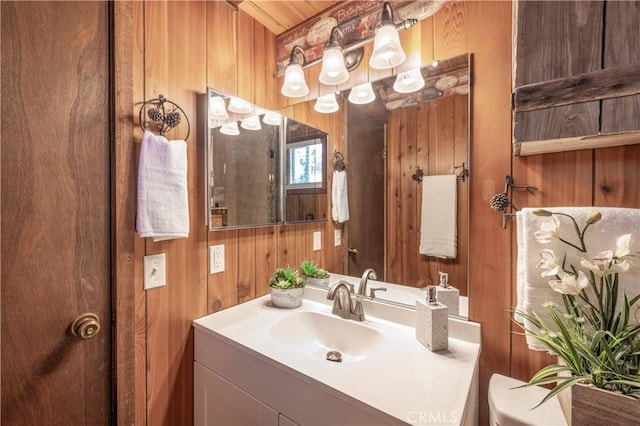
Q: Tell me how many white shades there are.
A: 3